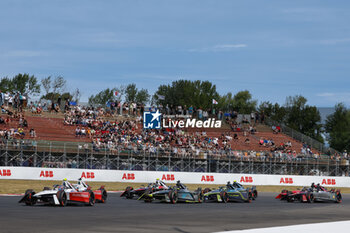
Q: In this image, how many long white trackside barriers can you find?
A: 1